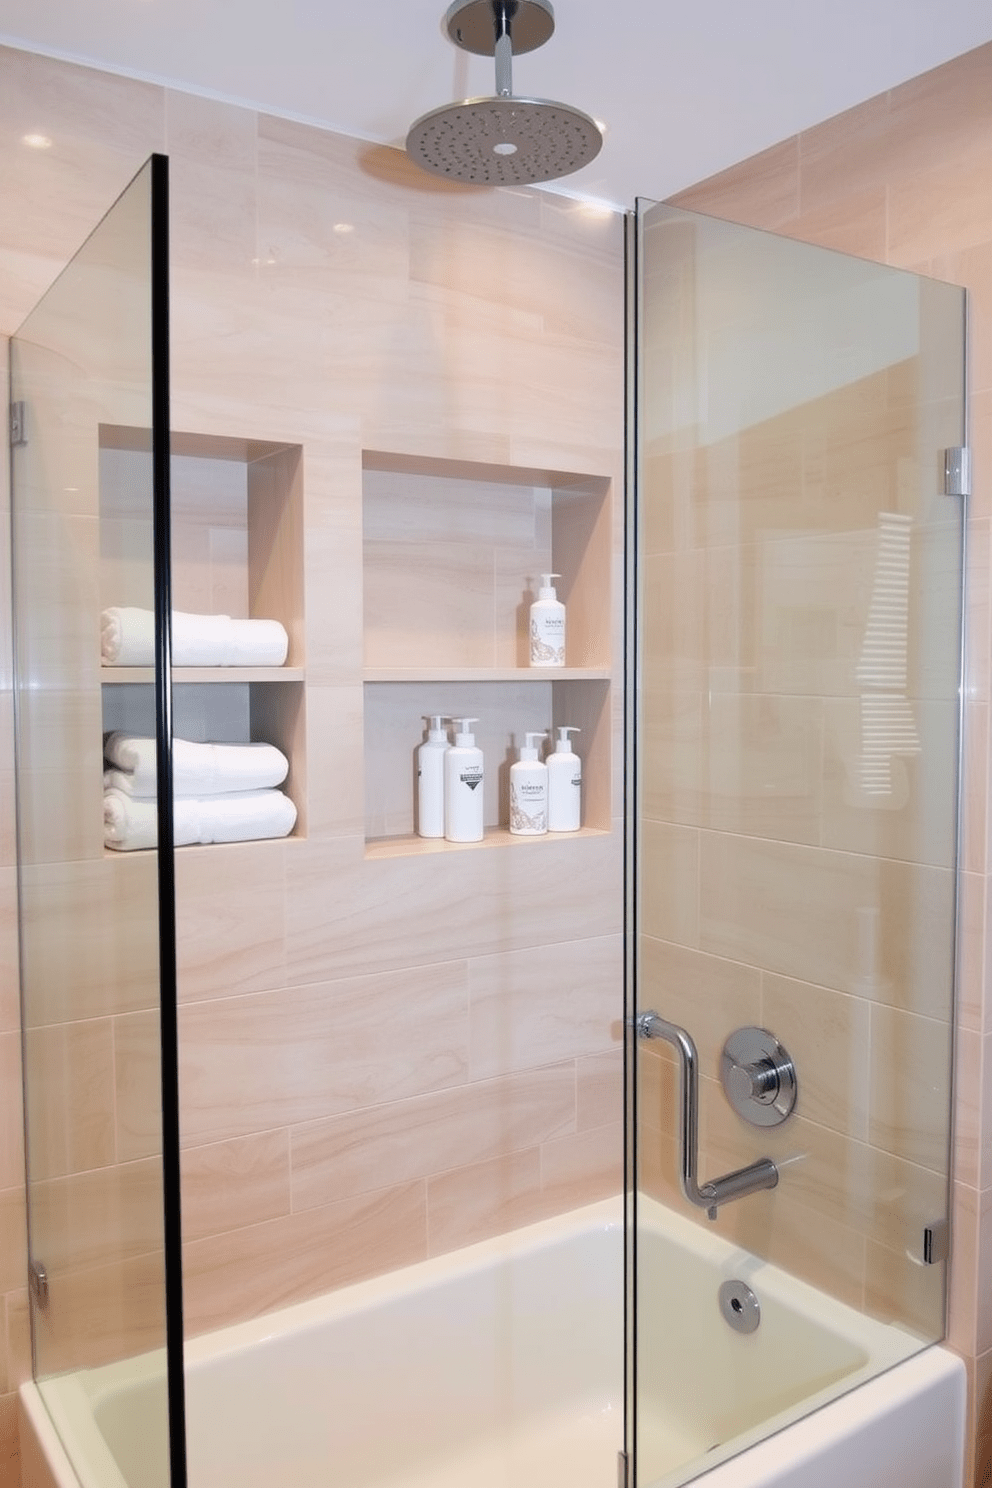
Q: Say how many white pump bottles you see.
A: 5